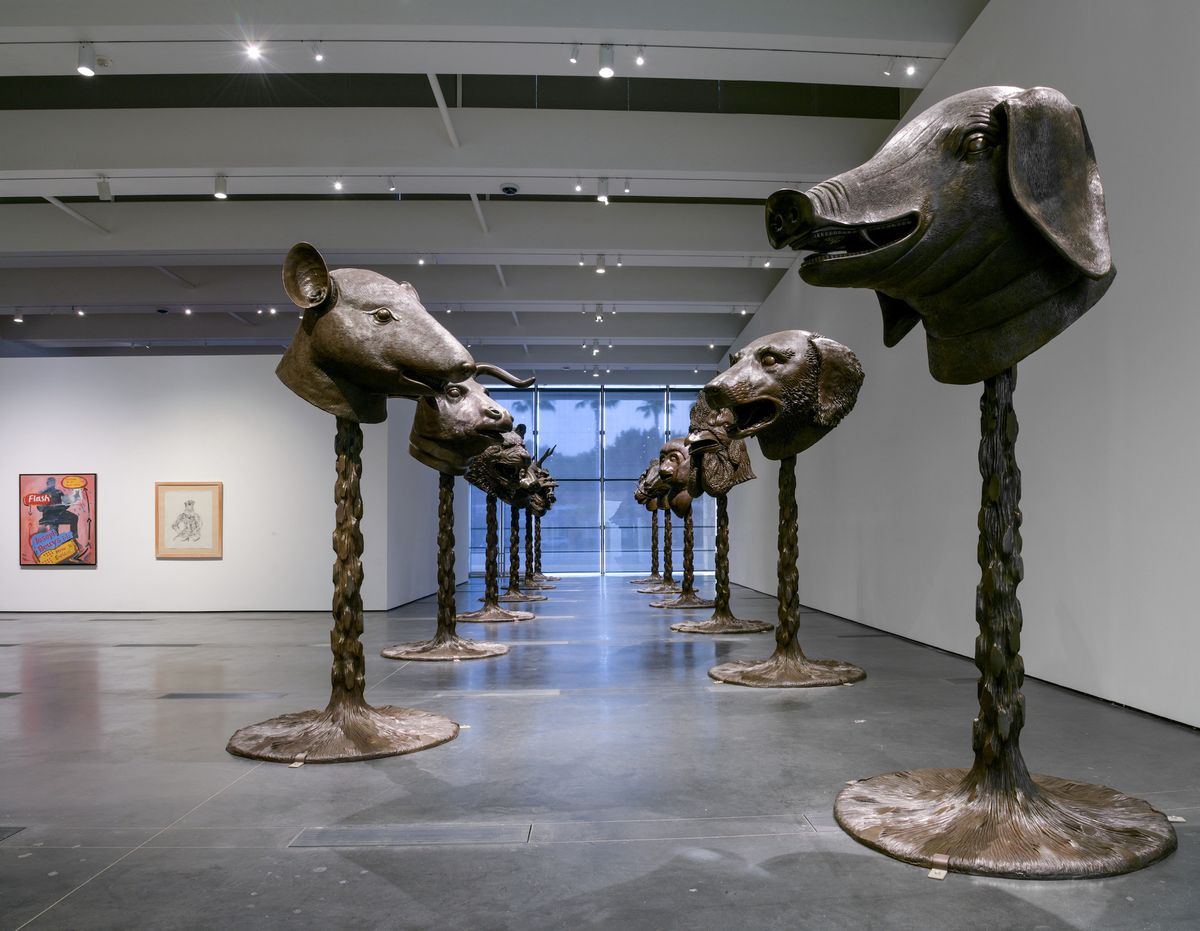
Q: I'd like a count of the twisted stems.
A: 12